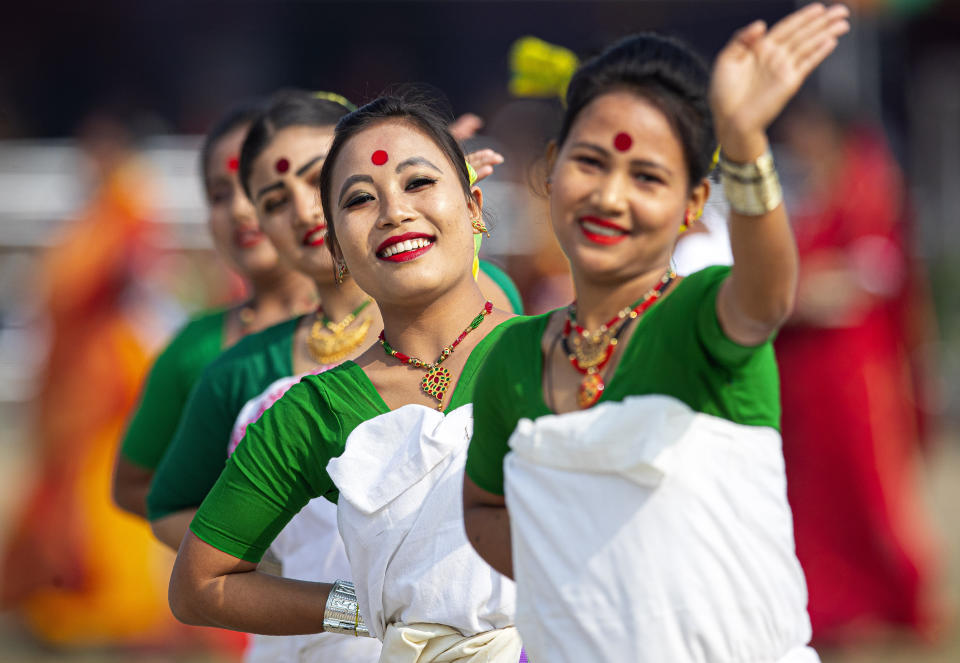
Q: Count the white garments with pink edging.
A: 1